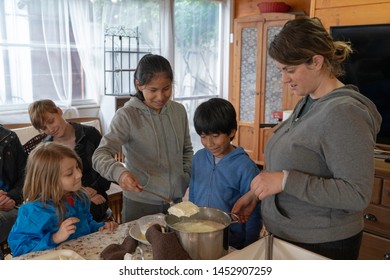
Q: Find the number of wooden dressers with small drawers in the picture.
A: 1